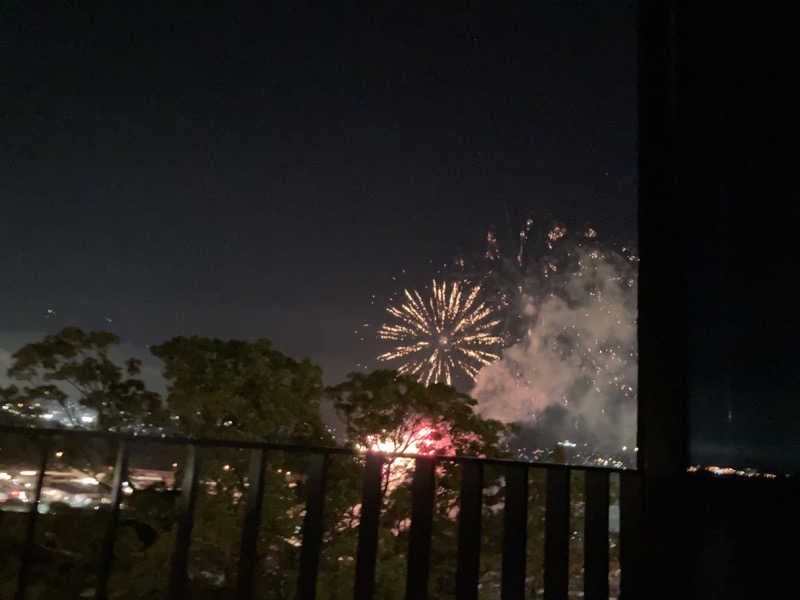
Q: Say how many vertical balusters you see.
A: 12